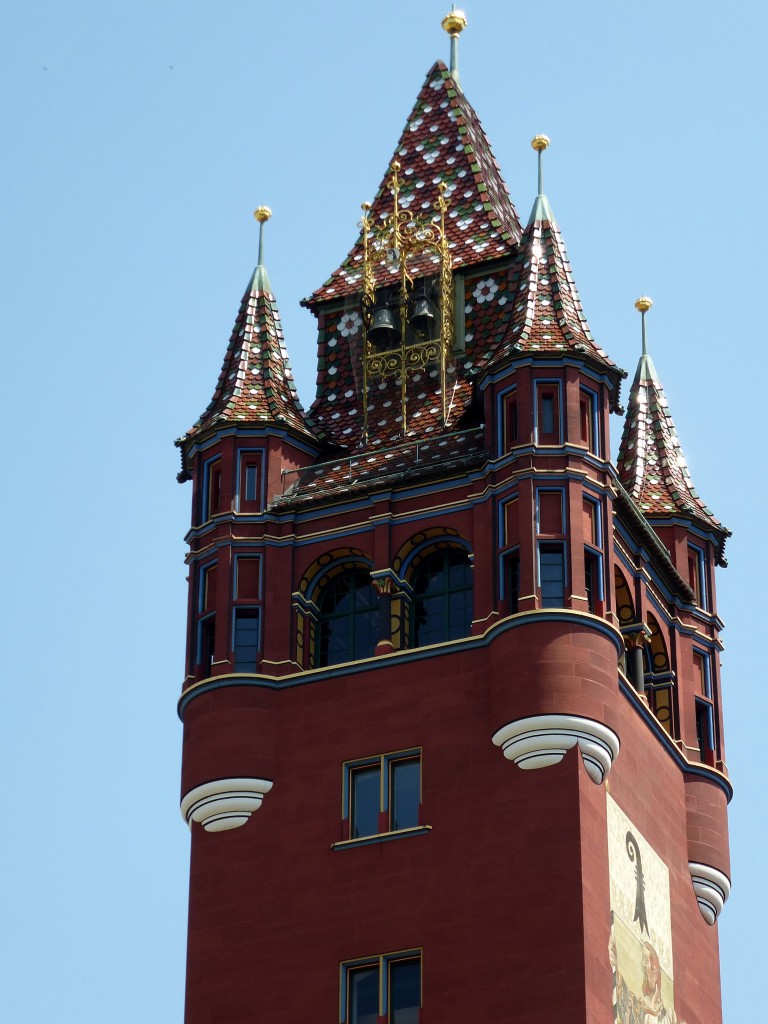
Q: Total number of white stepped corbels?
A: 3